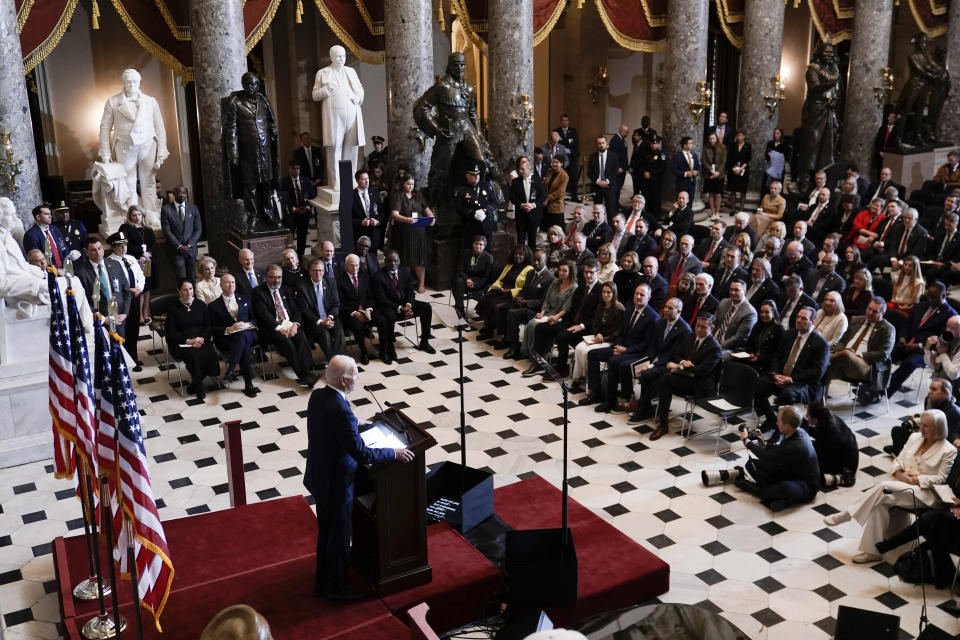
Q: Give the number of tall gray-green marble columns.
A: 8